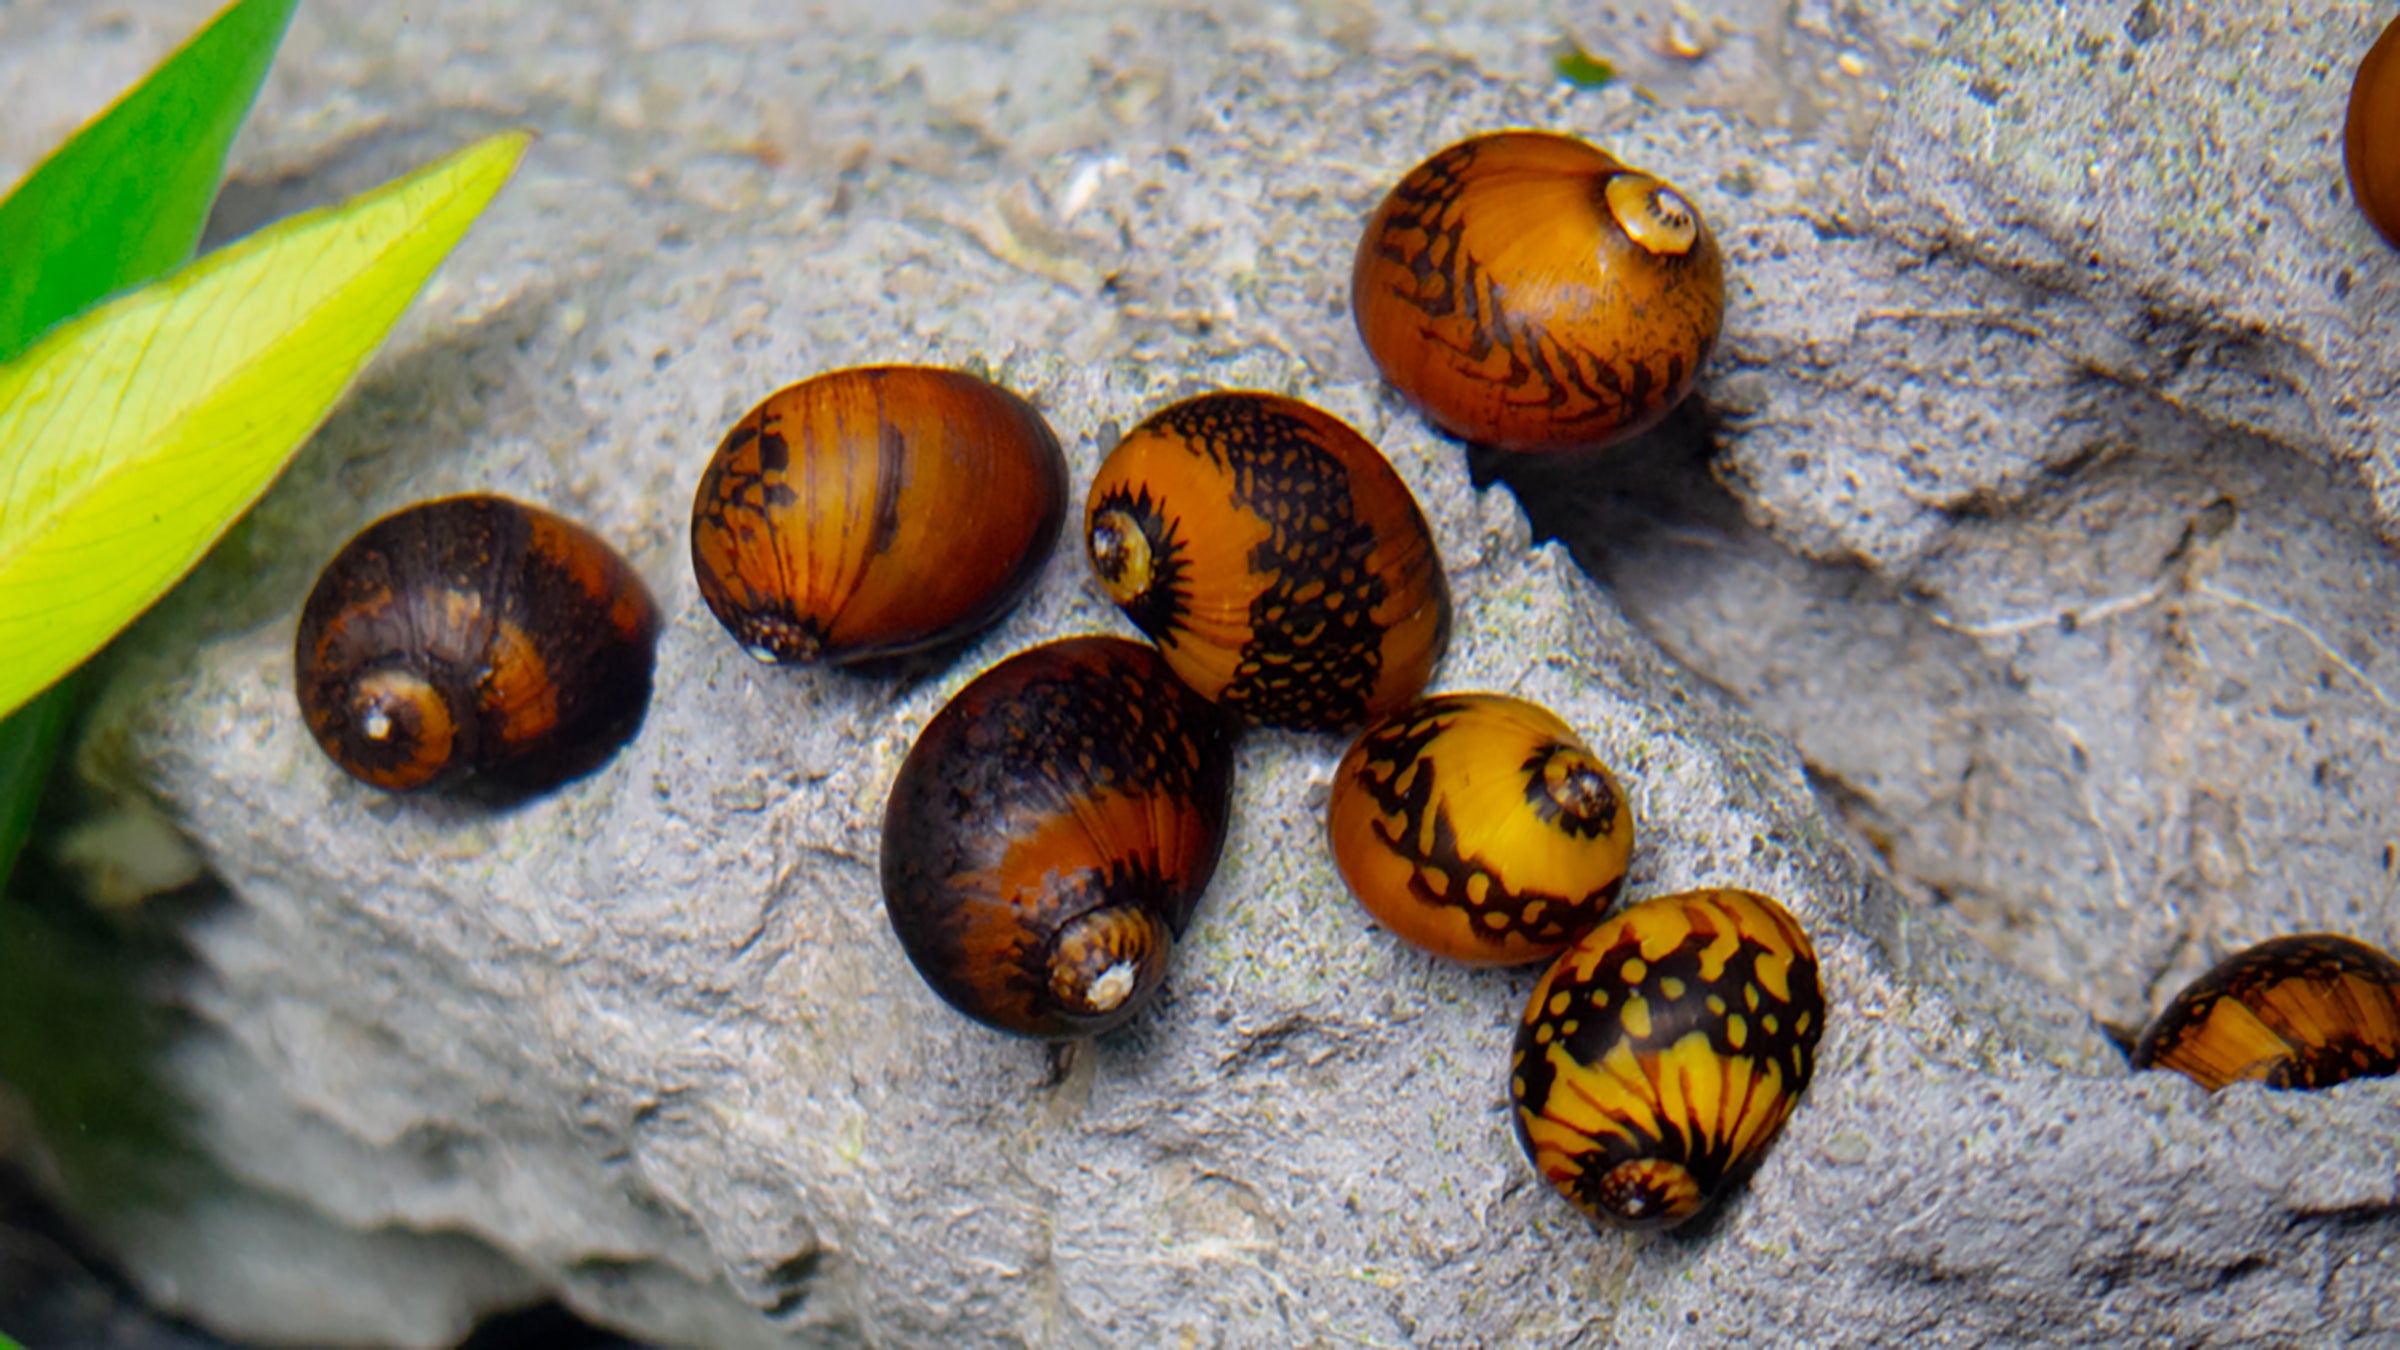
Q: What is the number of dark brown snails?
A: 2